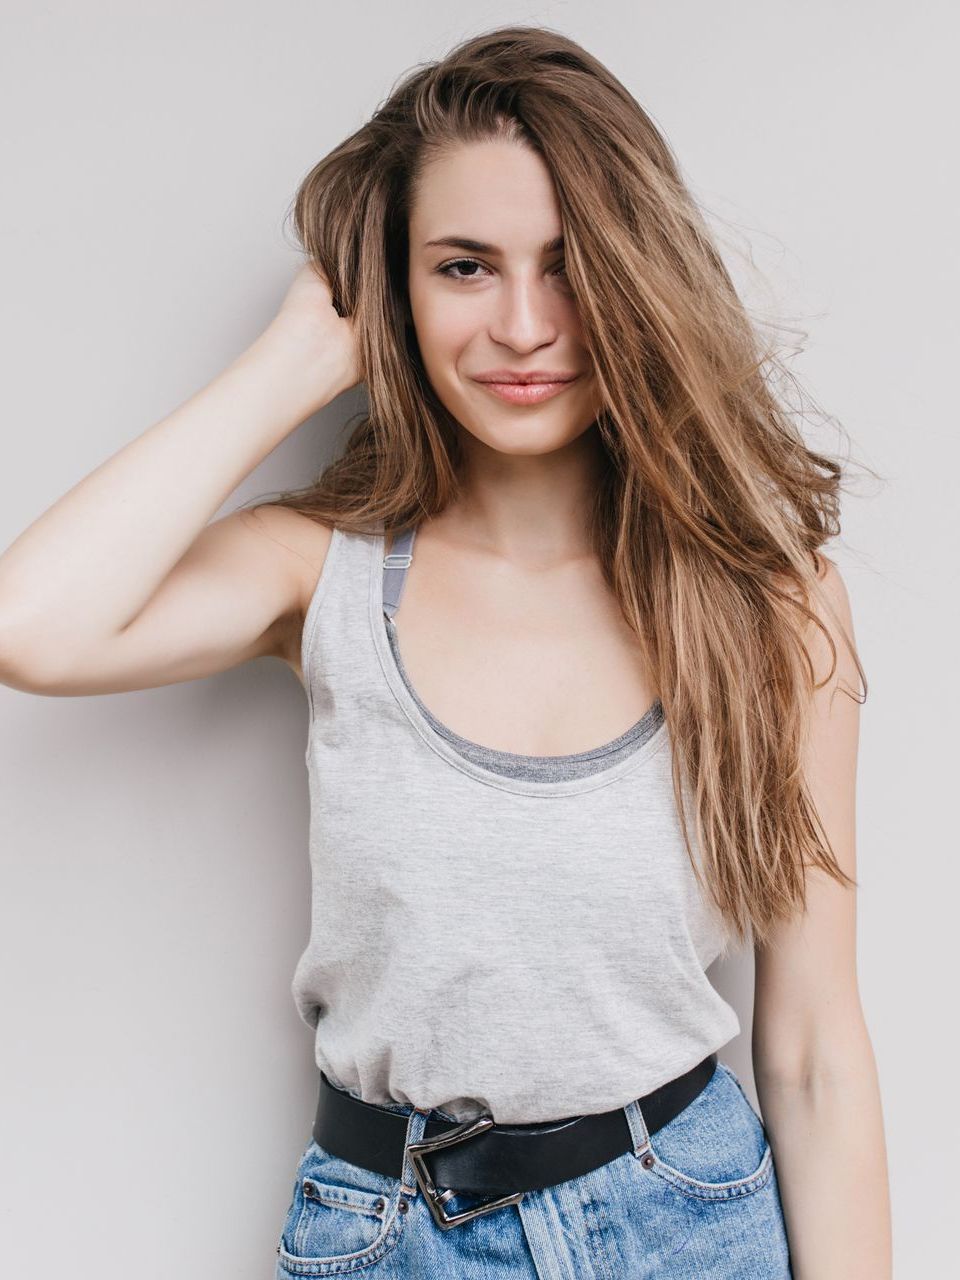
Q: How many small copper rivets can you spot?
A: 4